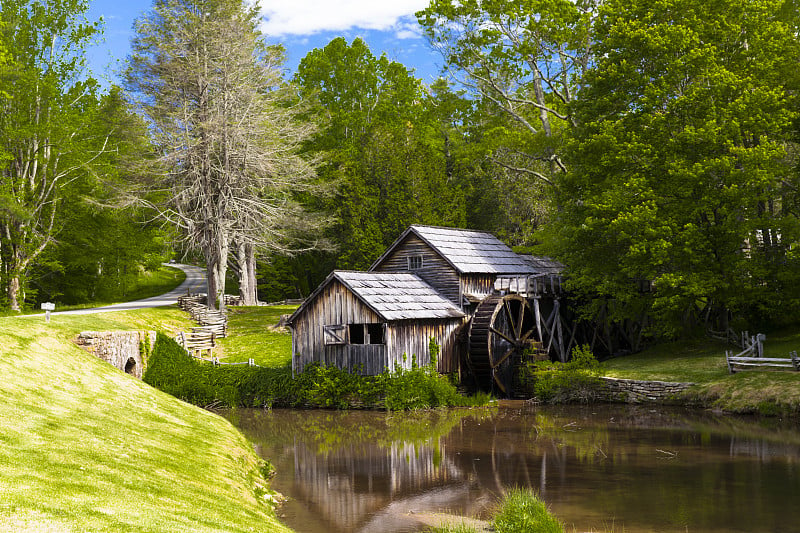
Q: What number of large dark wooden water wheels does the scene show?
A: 1